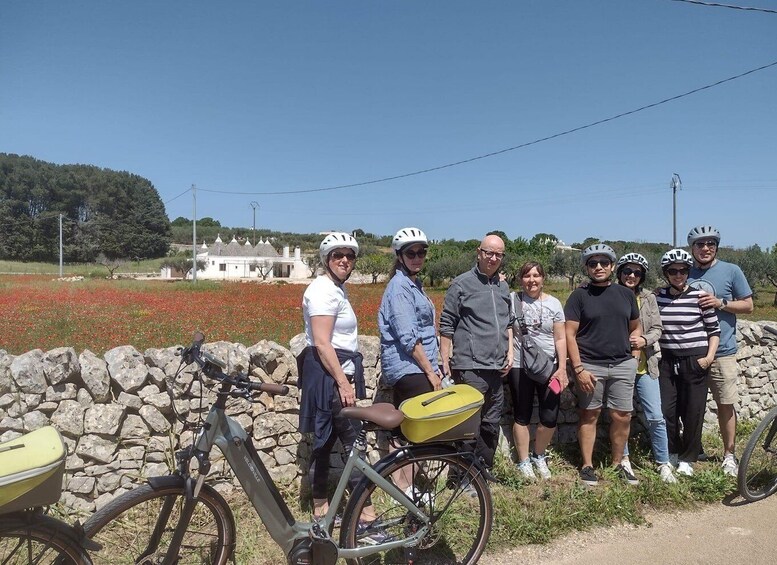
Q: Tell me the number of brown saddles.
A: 1